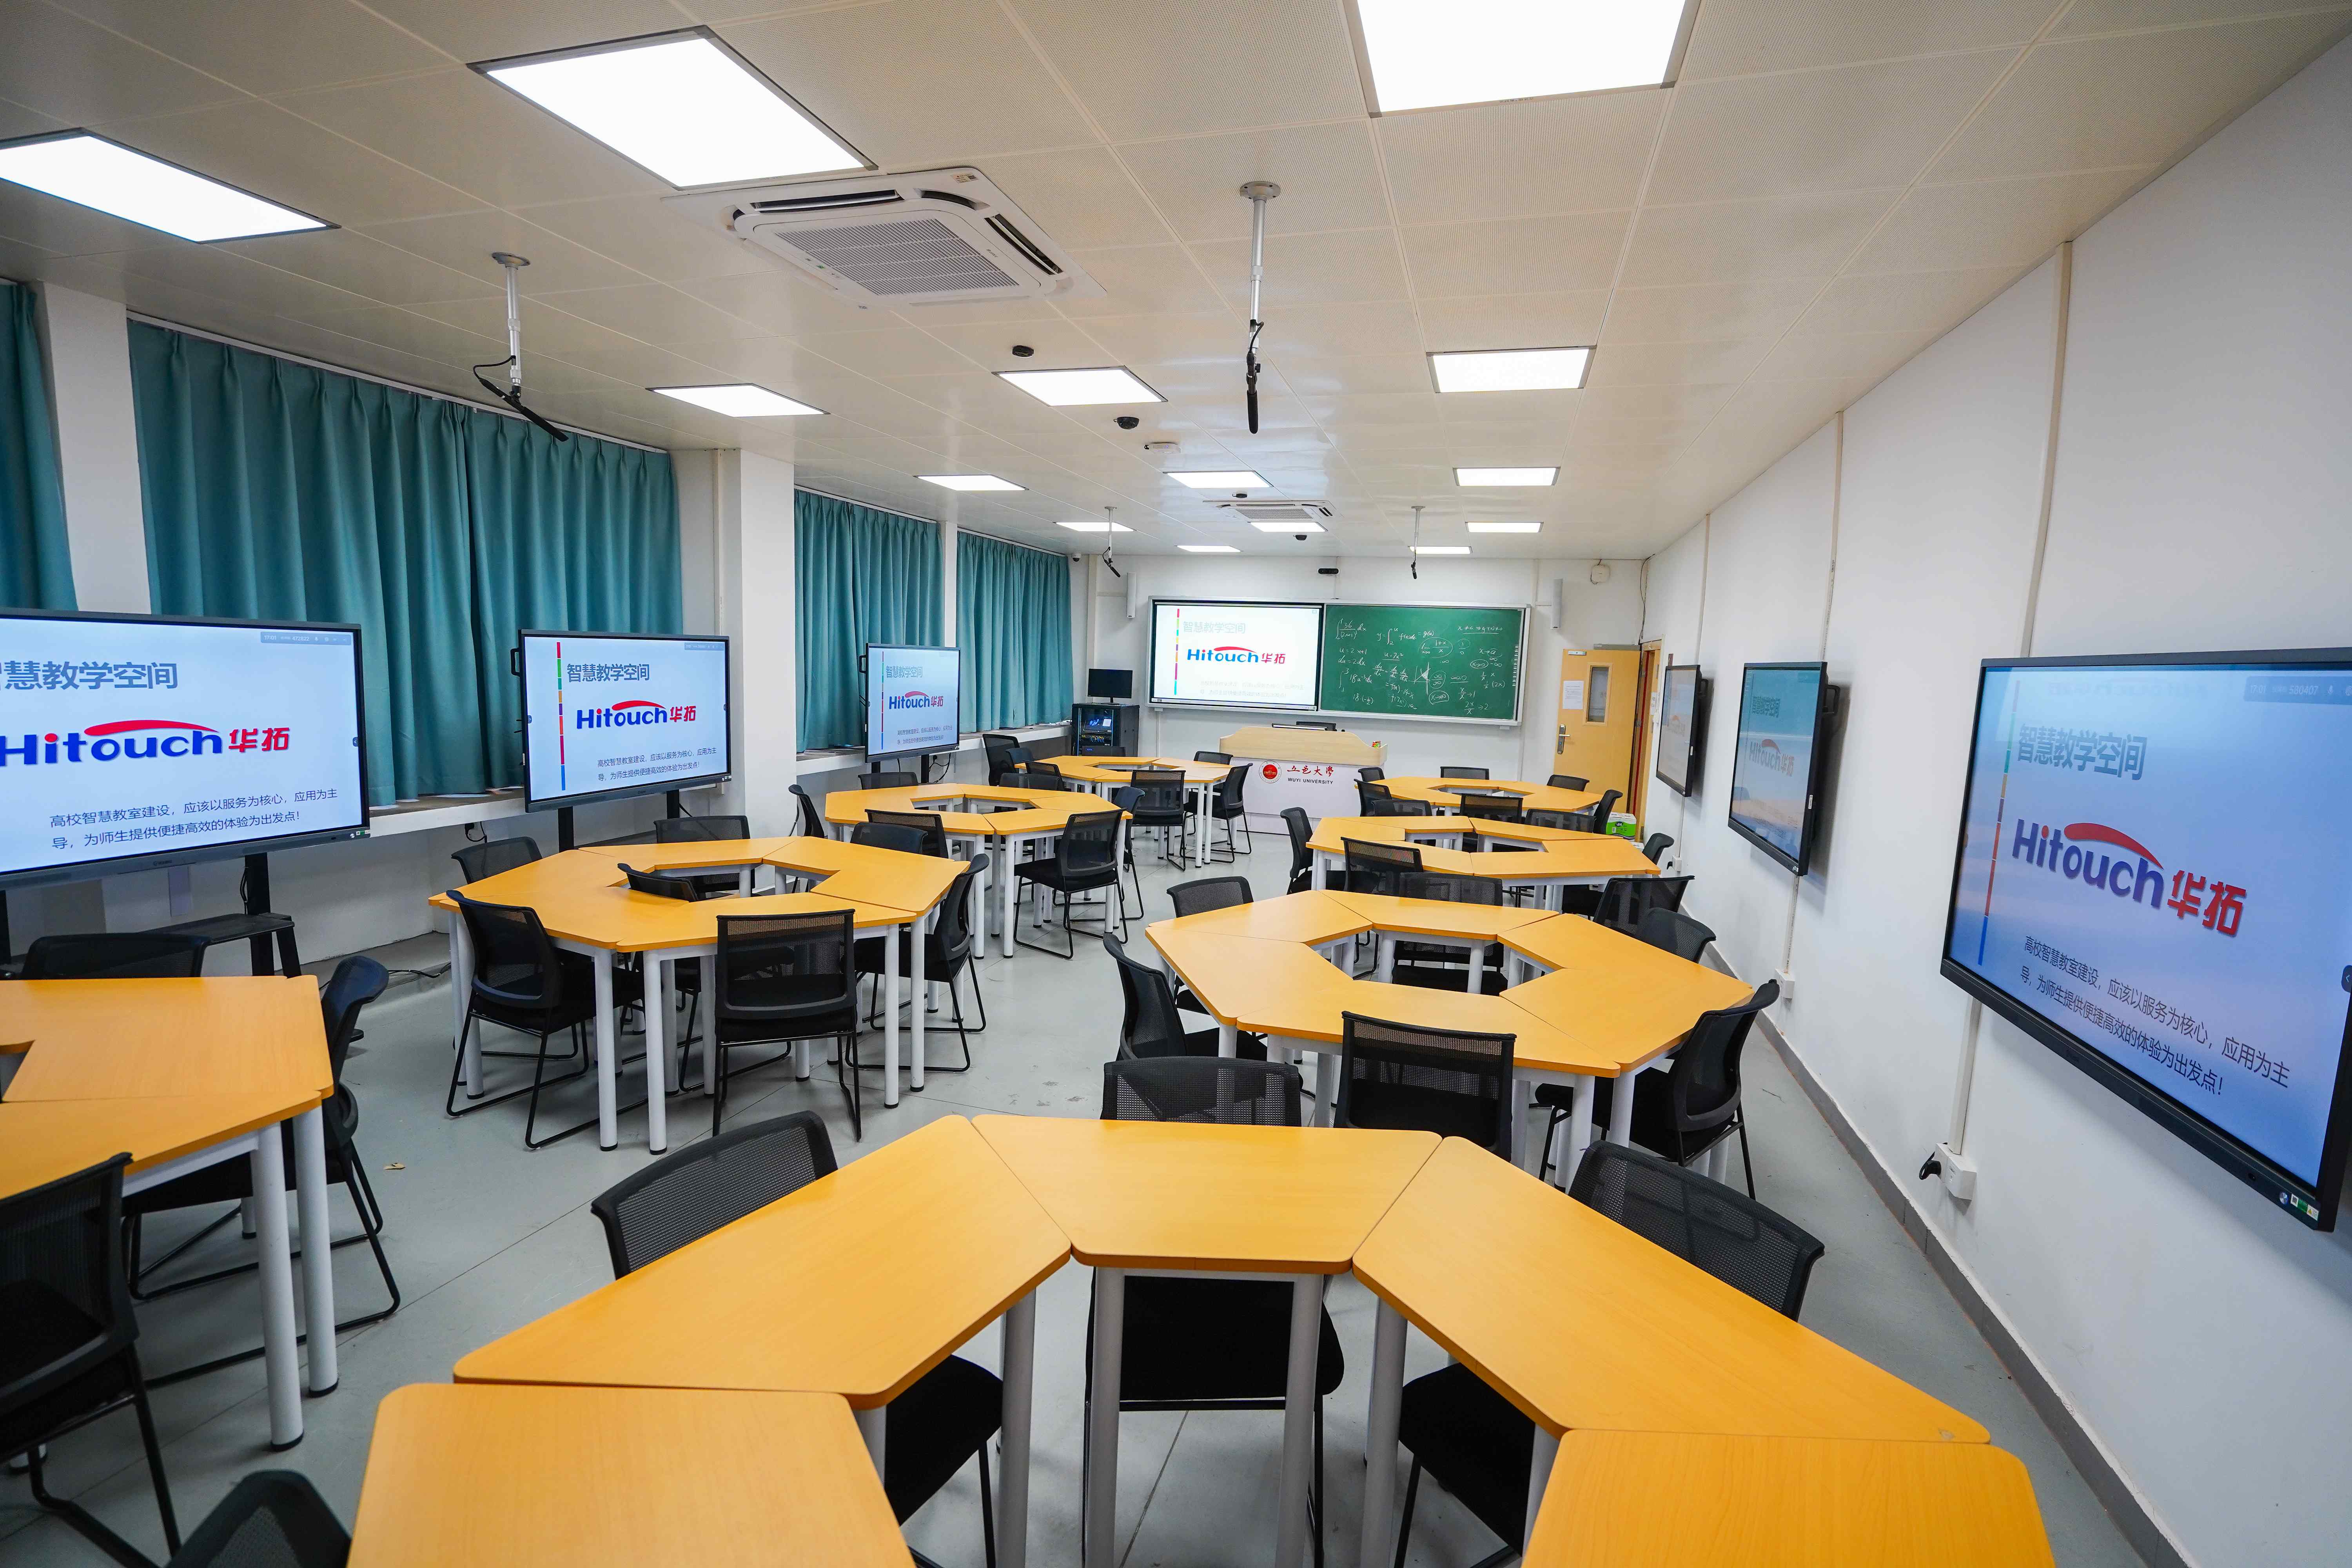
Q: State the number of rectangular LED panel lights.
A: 14